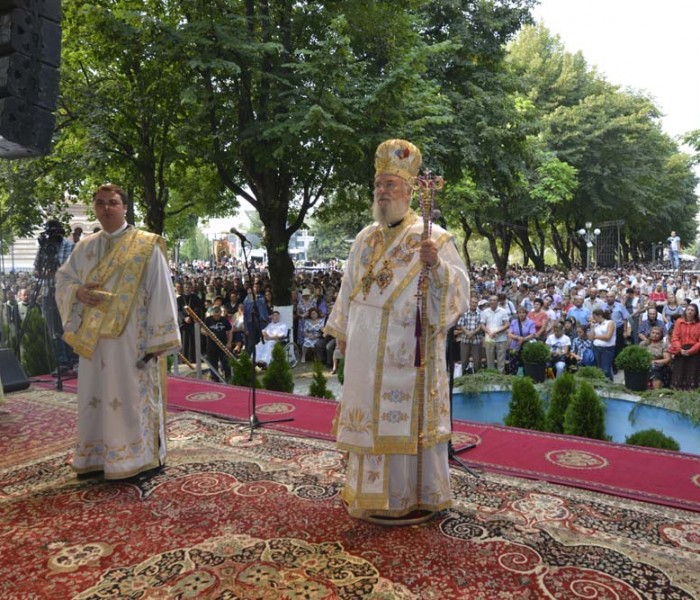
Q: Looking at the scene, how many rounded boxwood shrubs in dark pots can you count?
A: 2